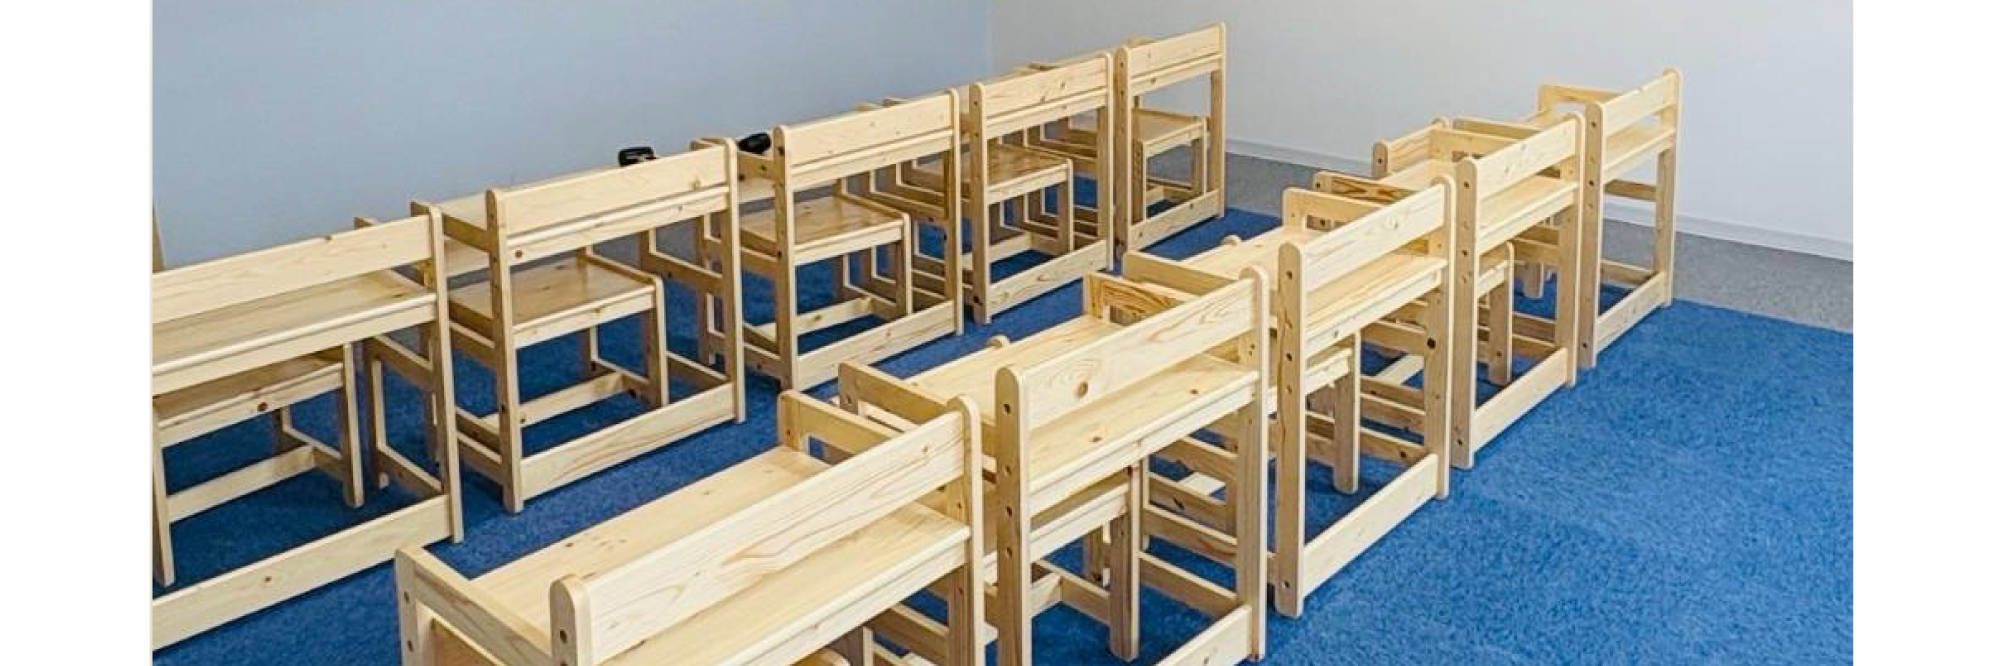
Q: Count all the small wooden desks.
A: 10